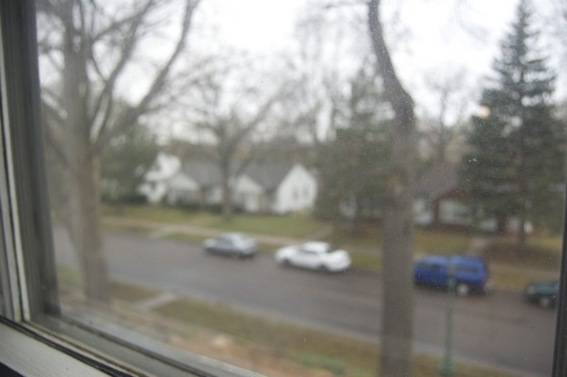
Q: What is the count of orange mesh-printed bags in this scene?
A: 0